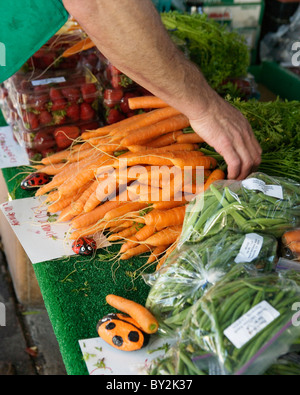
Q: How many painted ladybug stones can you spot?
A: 3